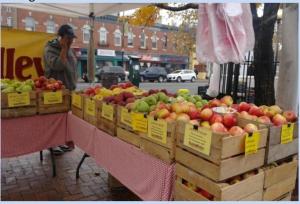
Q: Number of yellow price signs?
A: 11